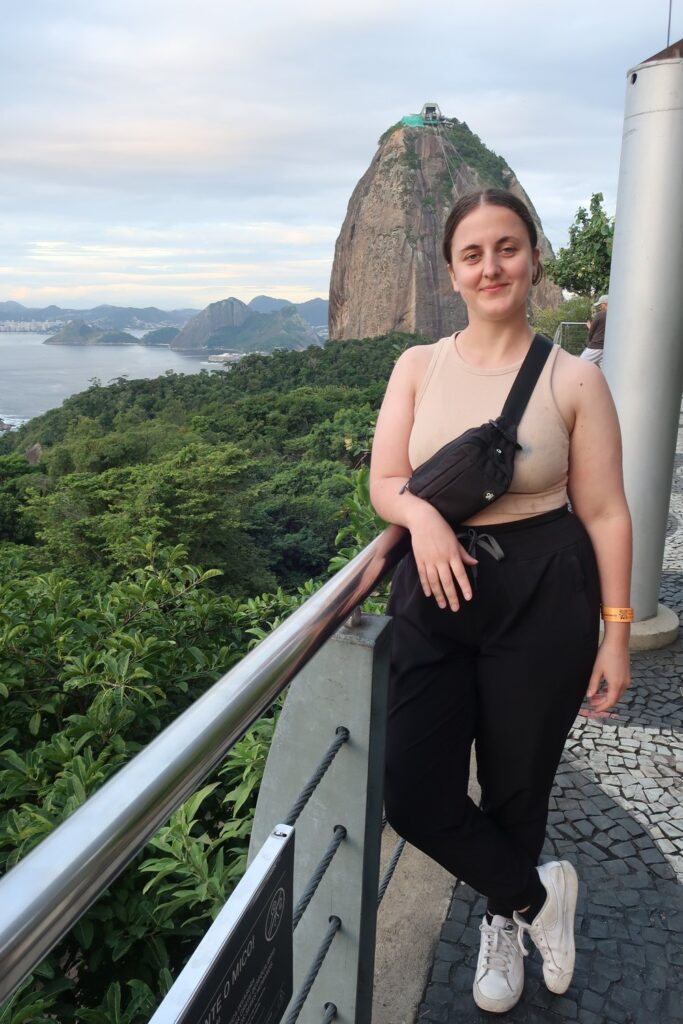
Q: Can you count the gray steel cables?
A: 4